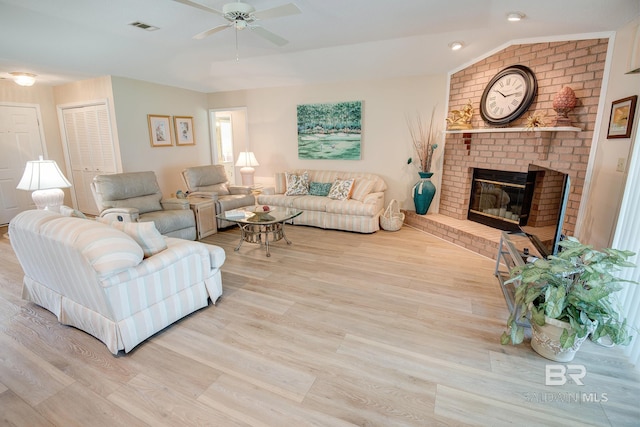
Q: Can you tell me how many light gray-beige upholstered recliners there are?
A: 2